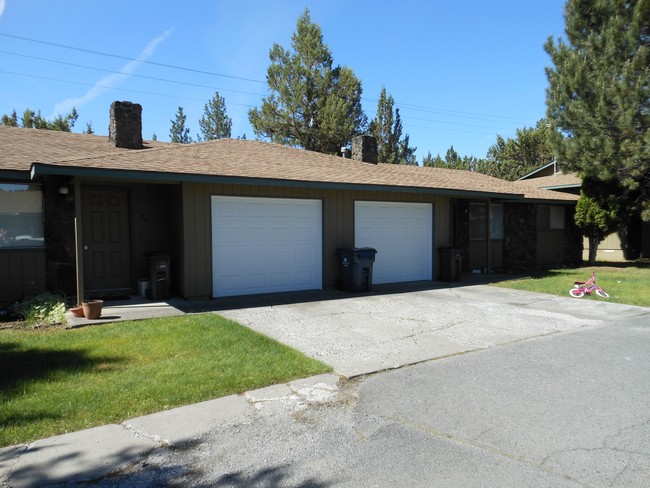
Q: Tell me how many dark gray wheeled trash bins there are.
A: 3